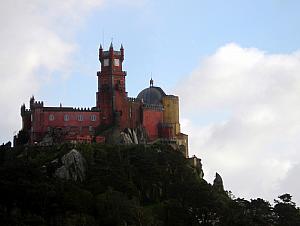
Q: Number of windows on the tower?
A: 2